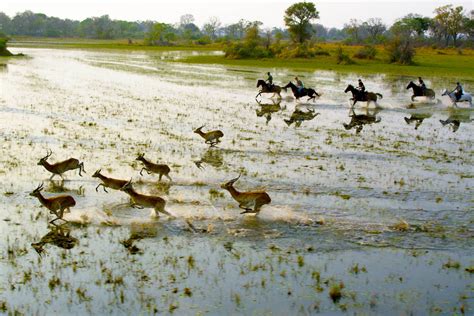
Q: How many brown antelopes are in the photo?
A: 7